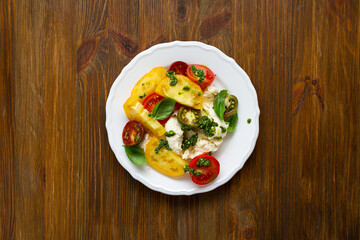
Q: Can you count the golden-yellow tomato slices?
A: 4